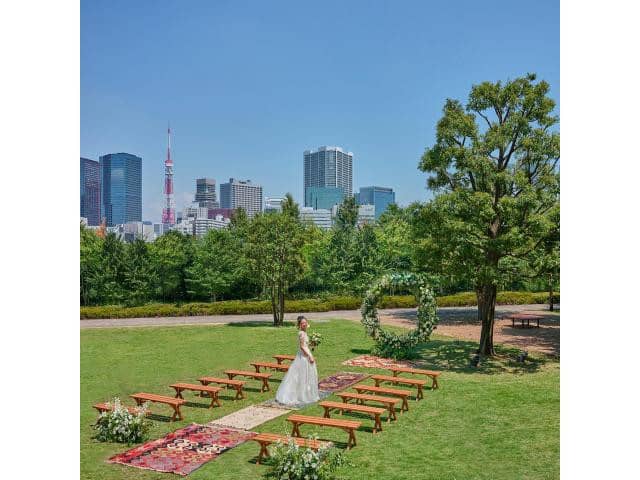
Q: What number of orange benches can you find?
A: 14